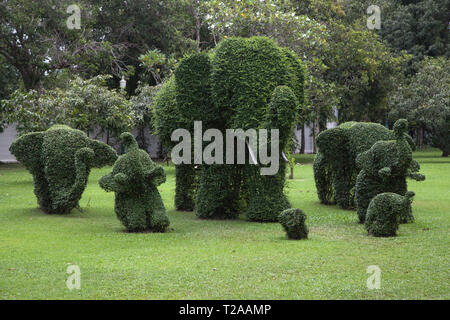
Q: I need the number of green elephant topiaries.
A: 7